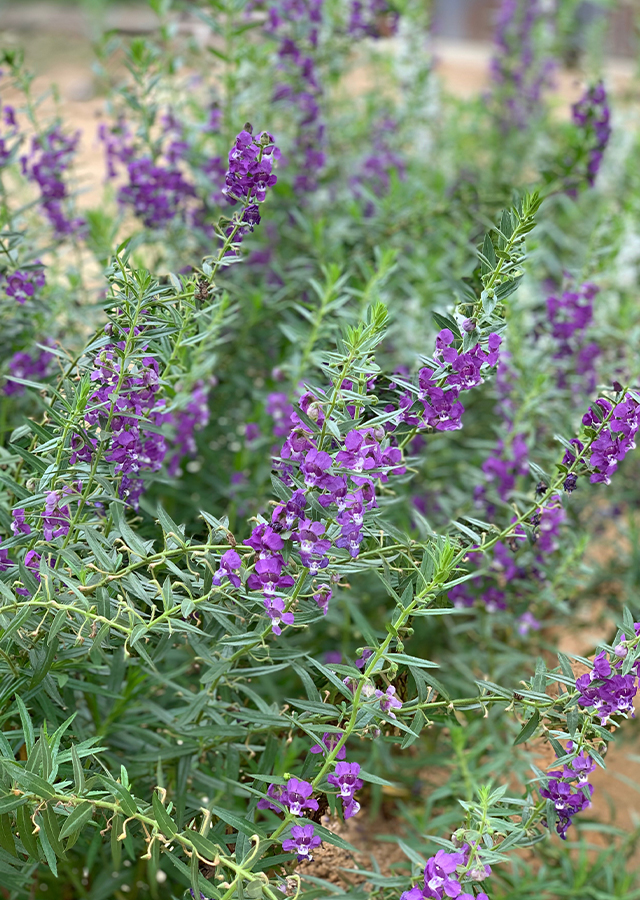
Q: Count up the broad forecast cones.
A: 0